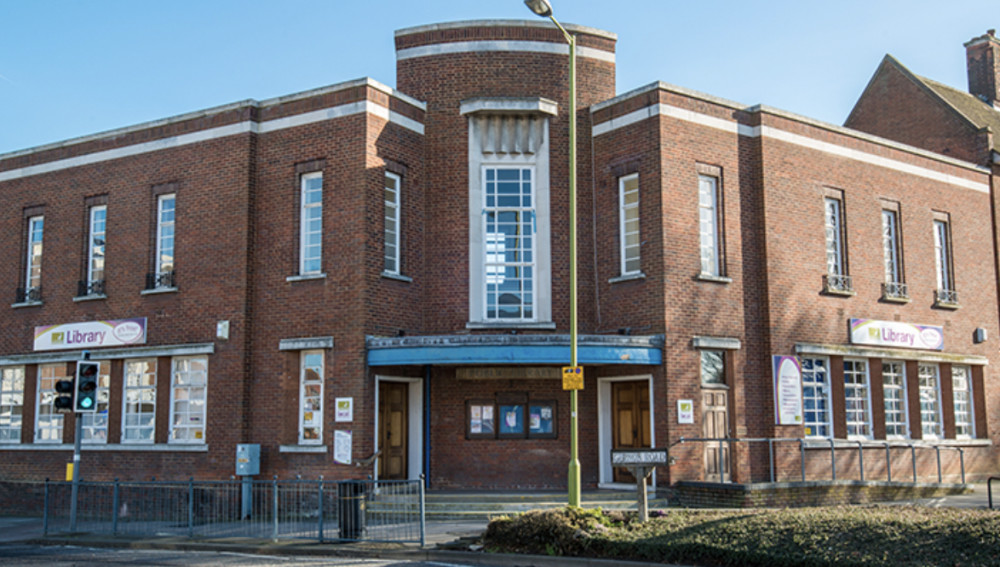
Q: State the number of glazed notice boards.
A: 3